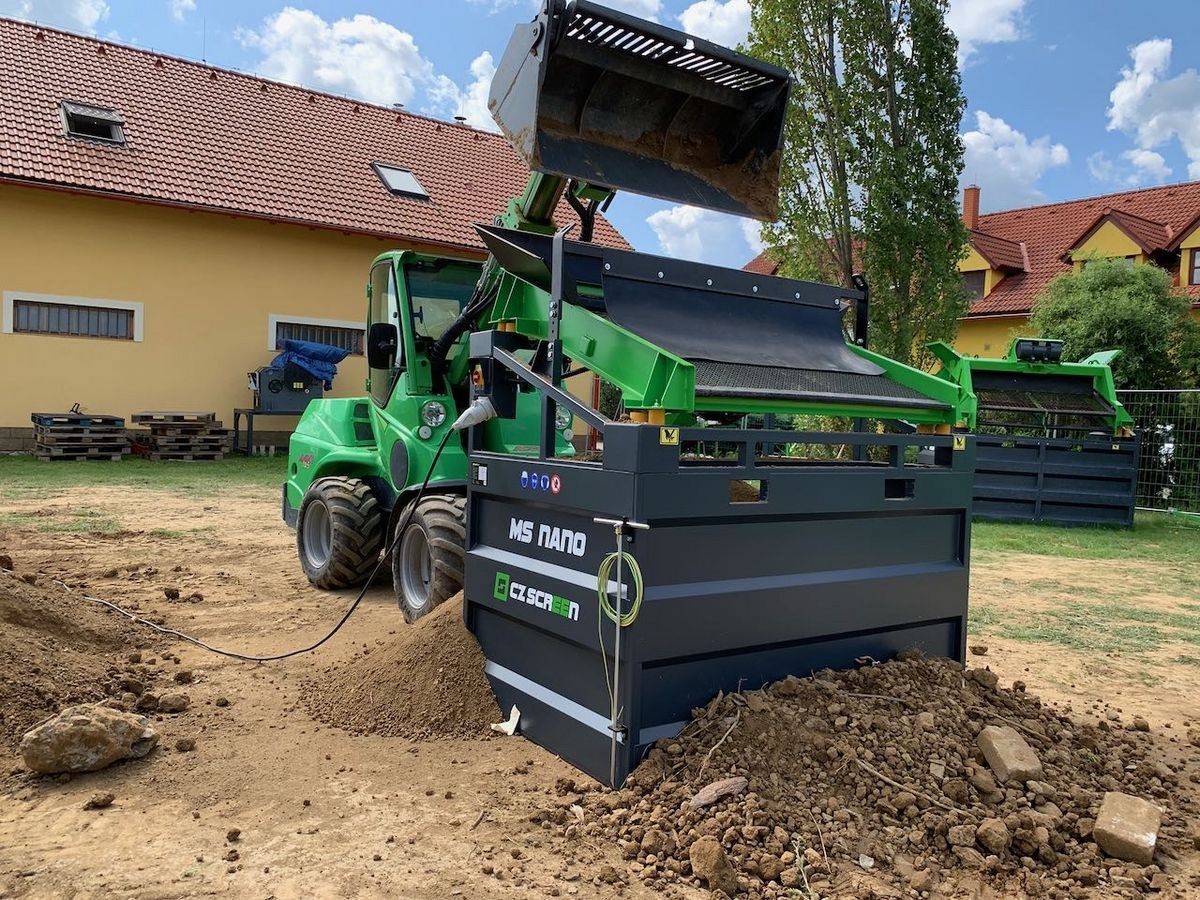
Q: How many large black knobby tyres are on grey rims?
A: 2